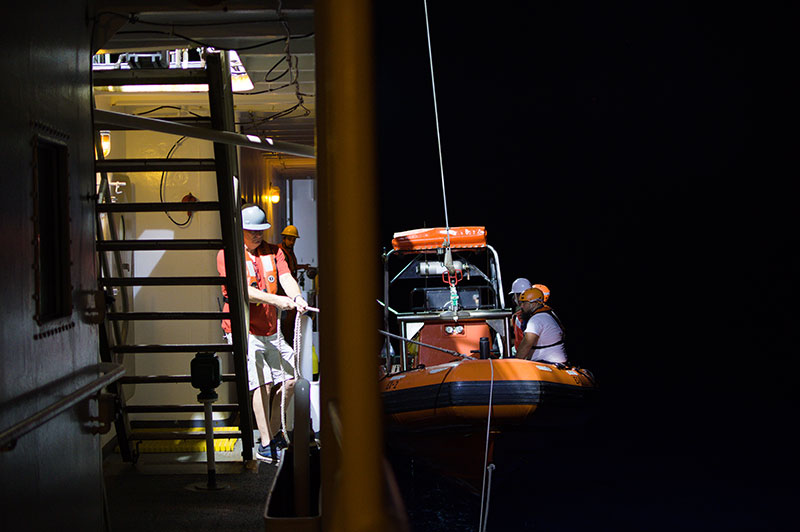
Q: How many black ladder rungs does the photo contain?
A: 11